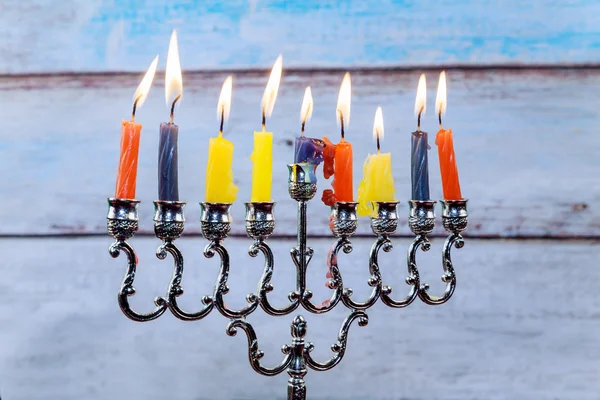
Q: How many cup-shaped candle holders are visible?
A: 9